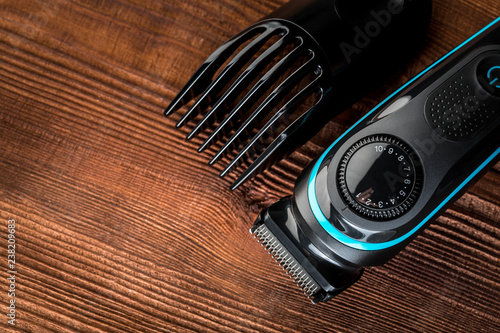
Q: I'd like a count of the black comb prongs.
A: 7